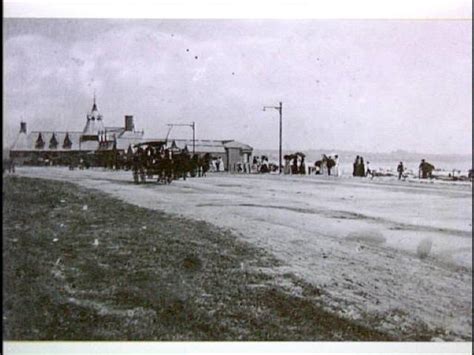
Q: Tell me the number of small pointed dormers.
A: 3